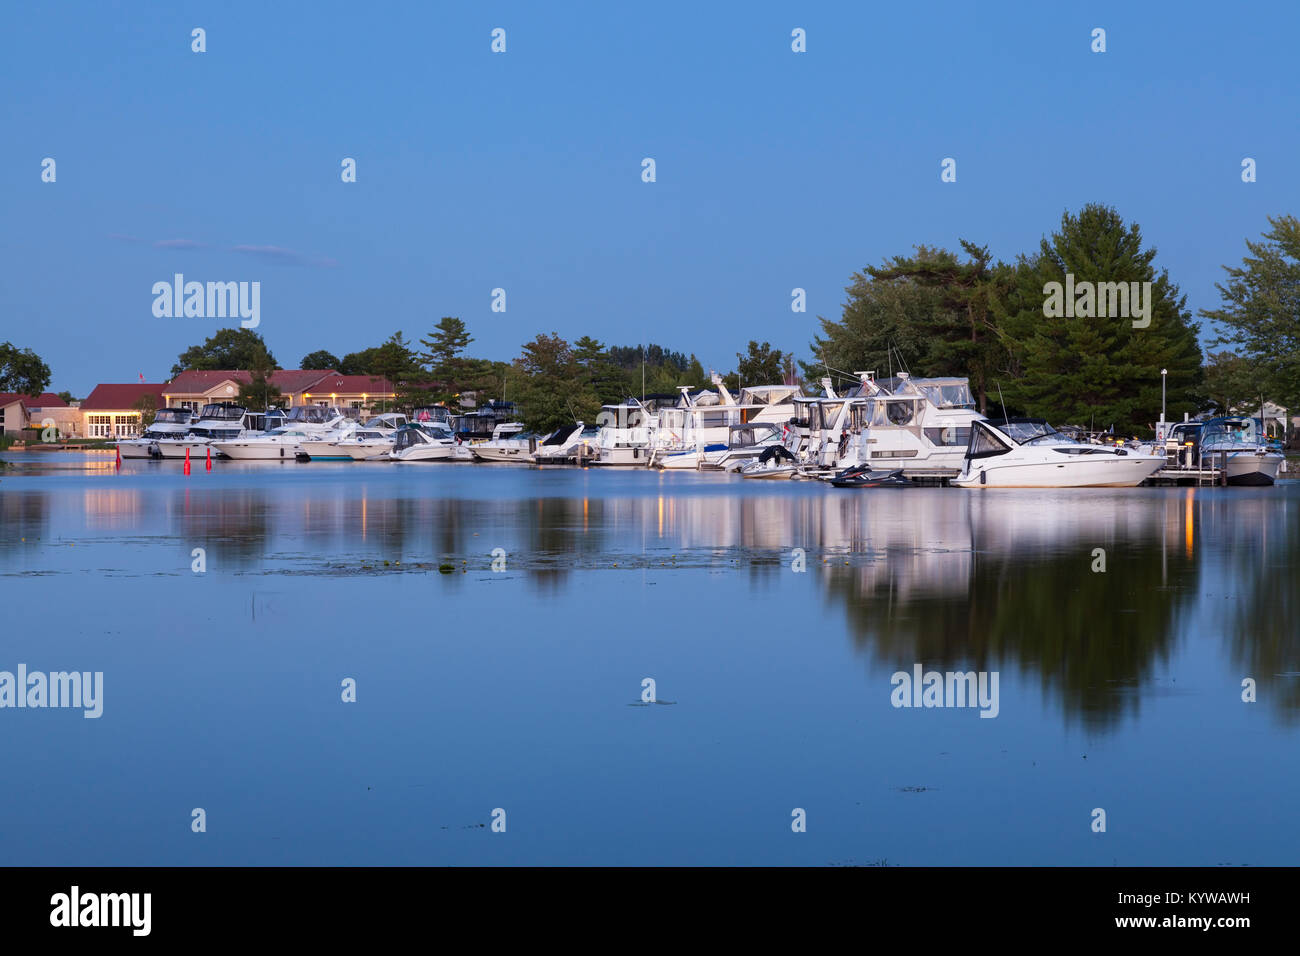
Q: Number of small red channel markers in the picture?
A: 3